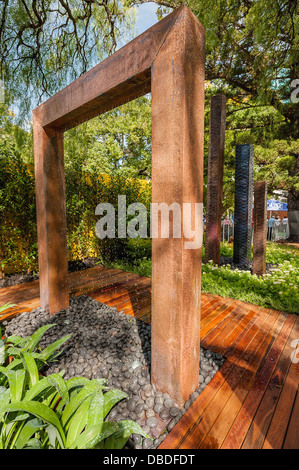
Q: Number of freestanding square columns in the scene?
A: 3